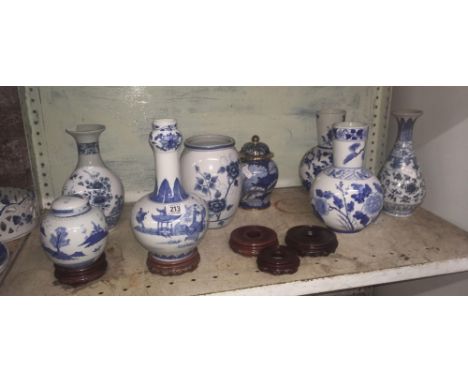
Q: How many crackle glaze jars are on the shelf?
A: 0